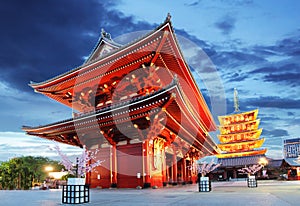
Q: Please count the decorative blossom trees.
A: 3